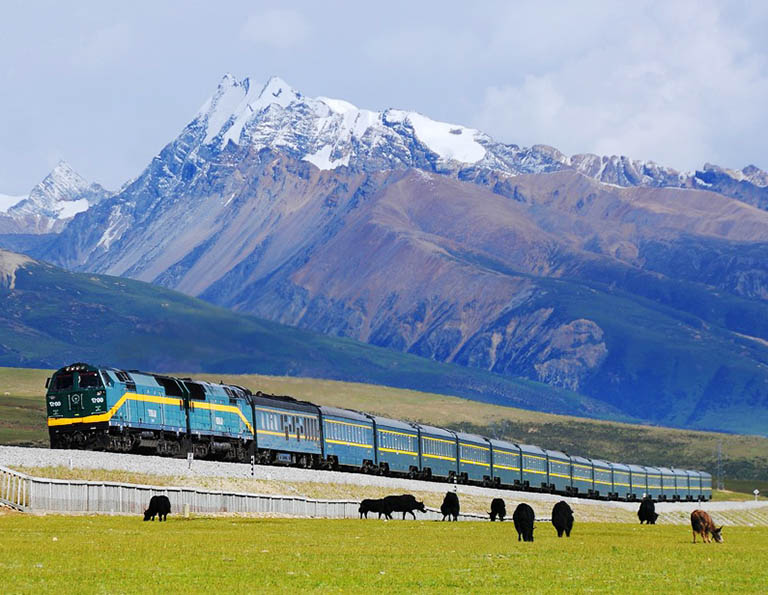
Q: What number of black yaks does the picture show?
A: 8